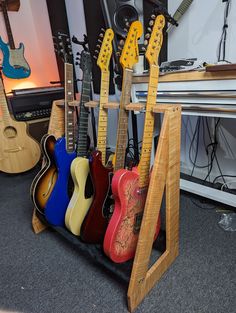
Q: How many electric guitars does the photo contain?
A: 6